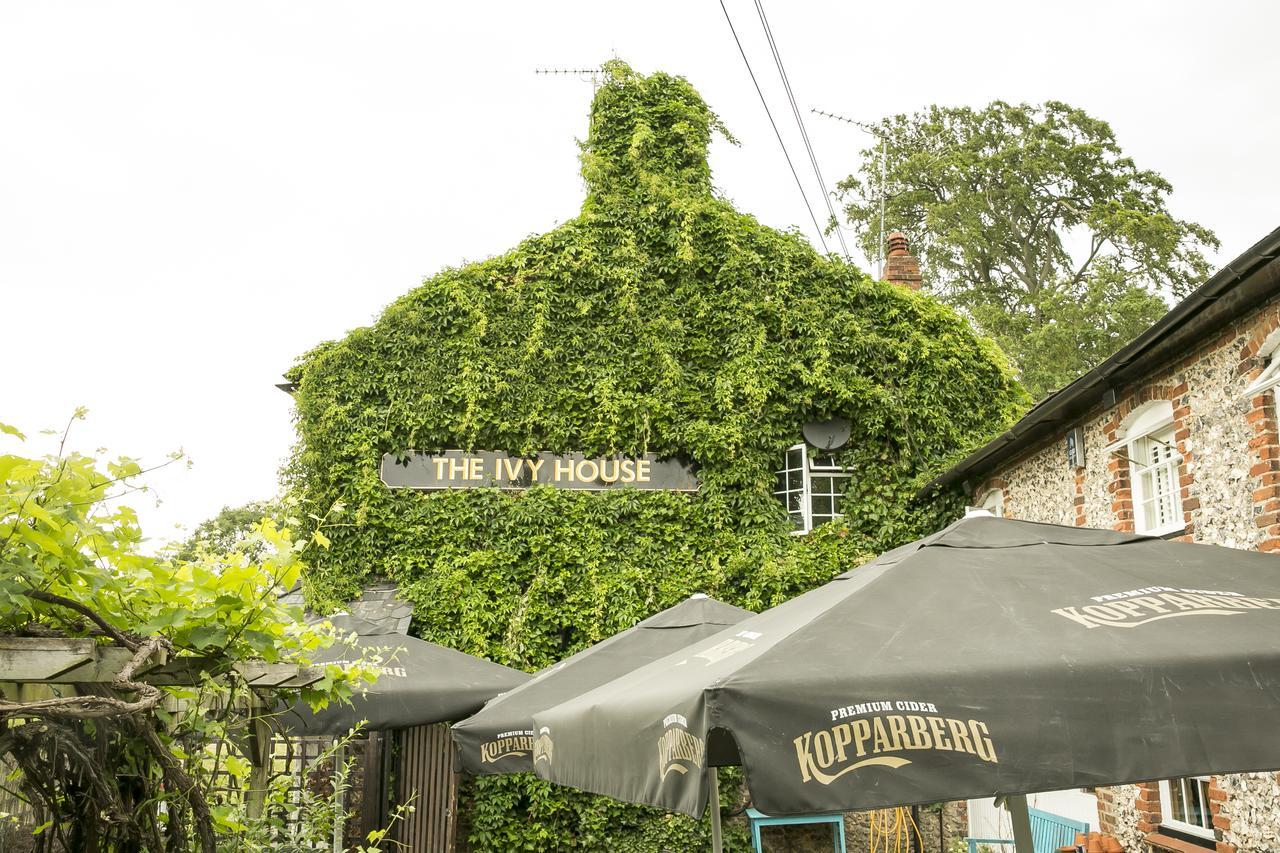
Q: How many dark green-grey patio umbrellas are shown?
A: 3